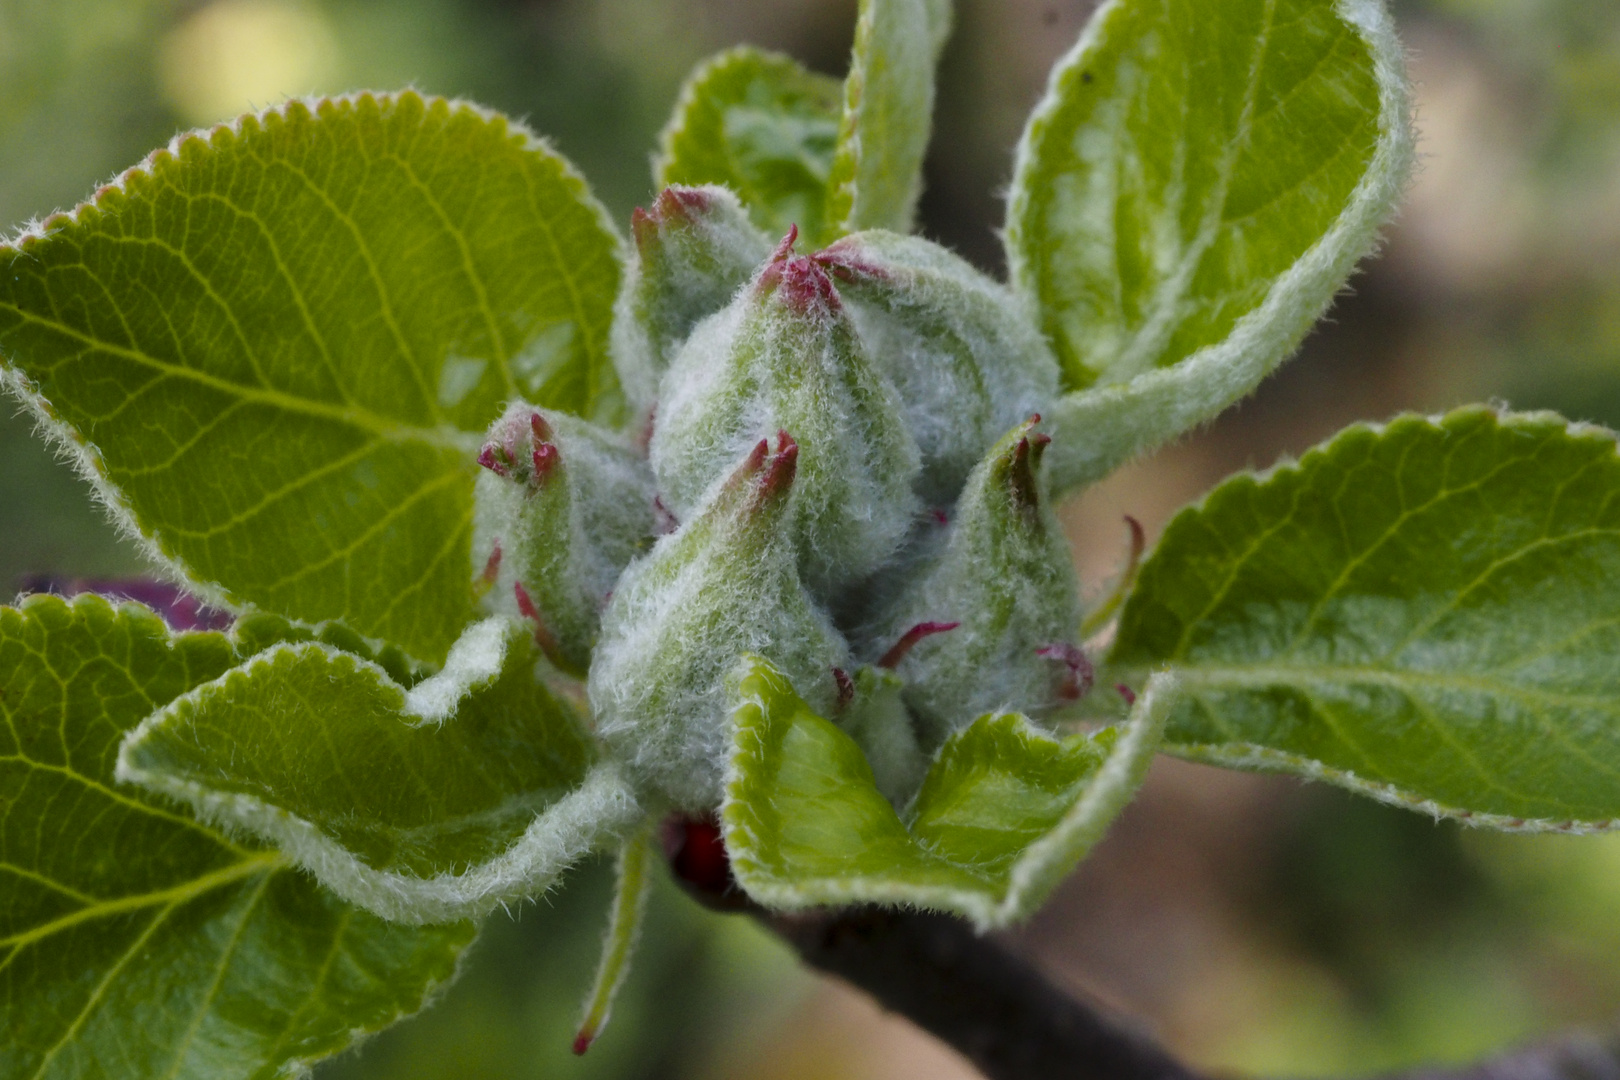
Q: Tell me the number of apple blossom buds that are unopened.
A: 6